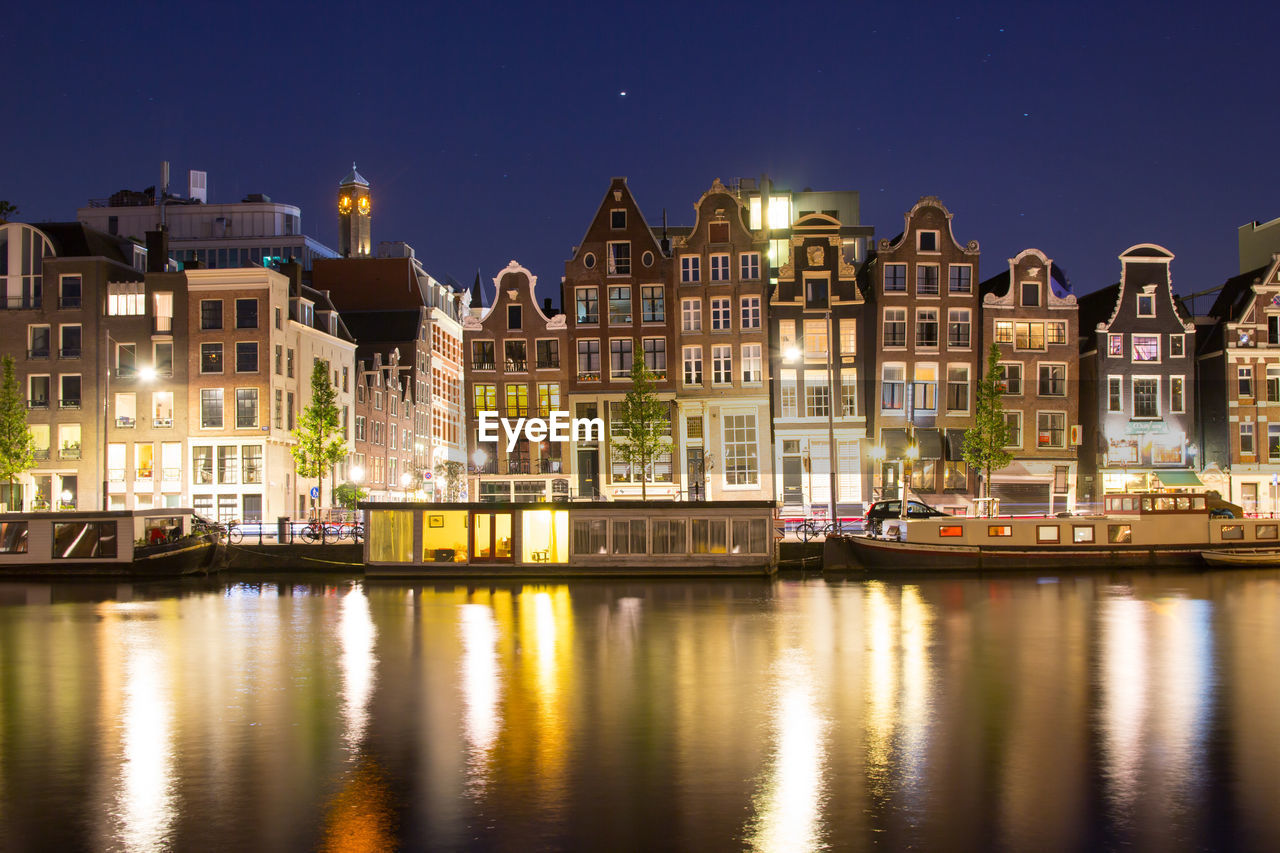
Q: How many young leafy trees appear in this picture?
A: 4